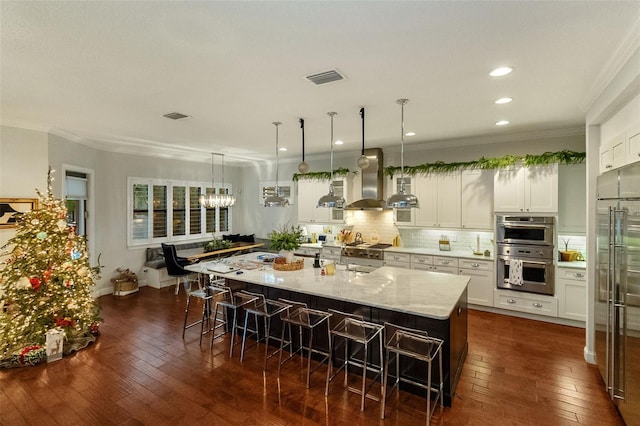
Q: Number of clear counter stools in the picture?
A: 6